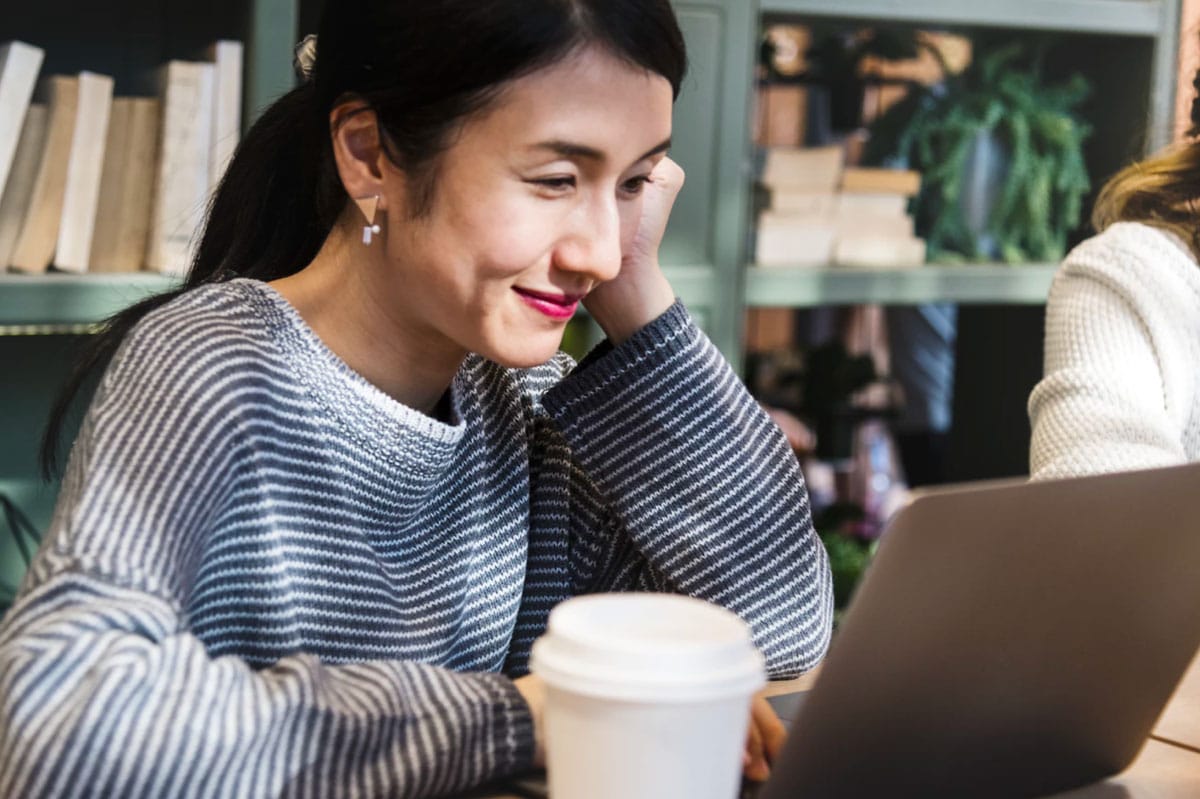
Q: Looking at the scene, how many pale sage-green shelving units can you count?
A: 2